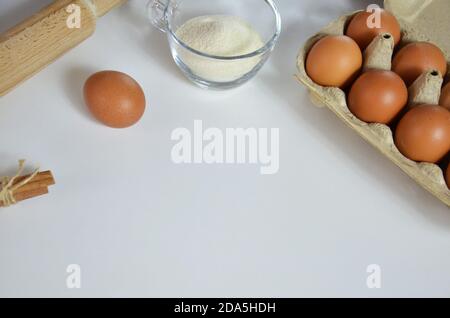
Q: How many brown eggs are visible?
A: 8